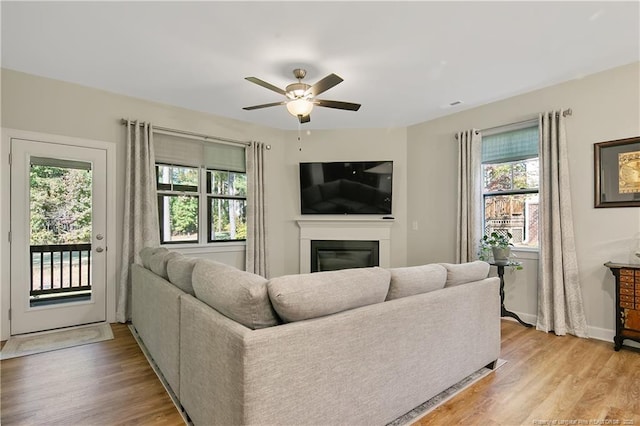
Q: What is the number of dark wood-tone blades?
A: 5